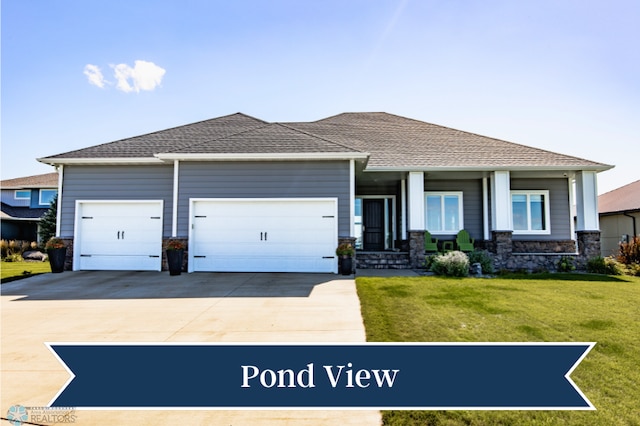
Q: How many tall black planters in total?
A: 3